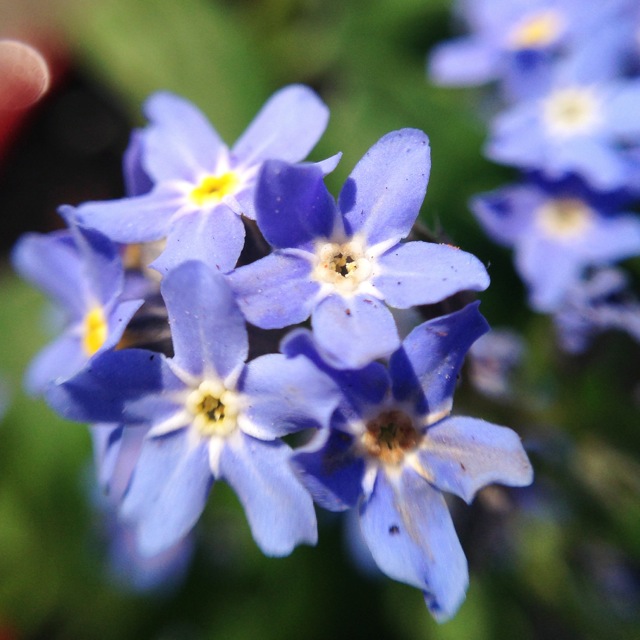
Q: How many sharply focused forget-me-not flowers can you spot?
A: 4